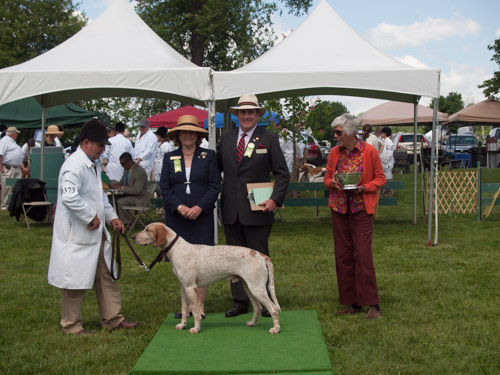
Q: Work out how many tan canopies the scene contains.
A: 2